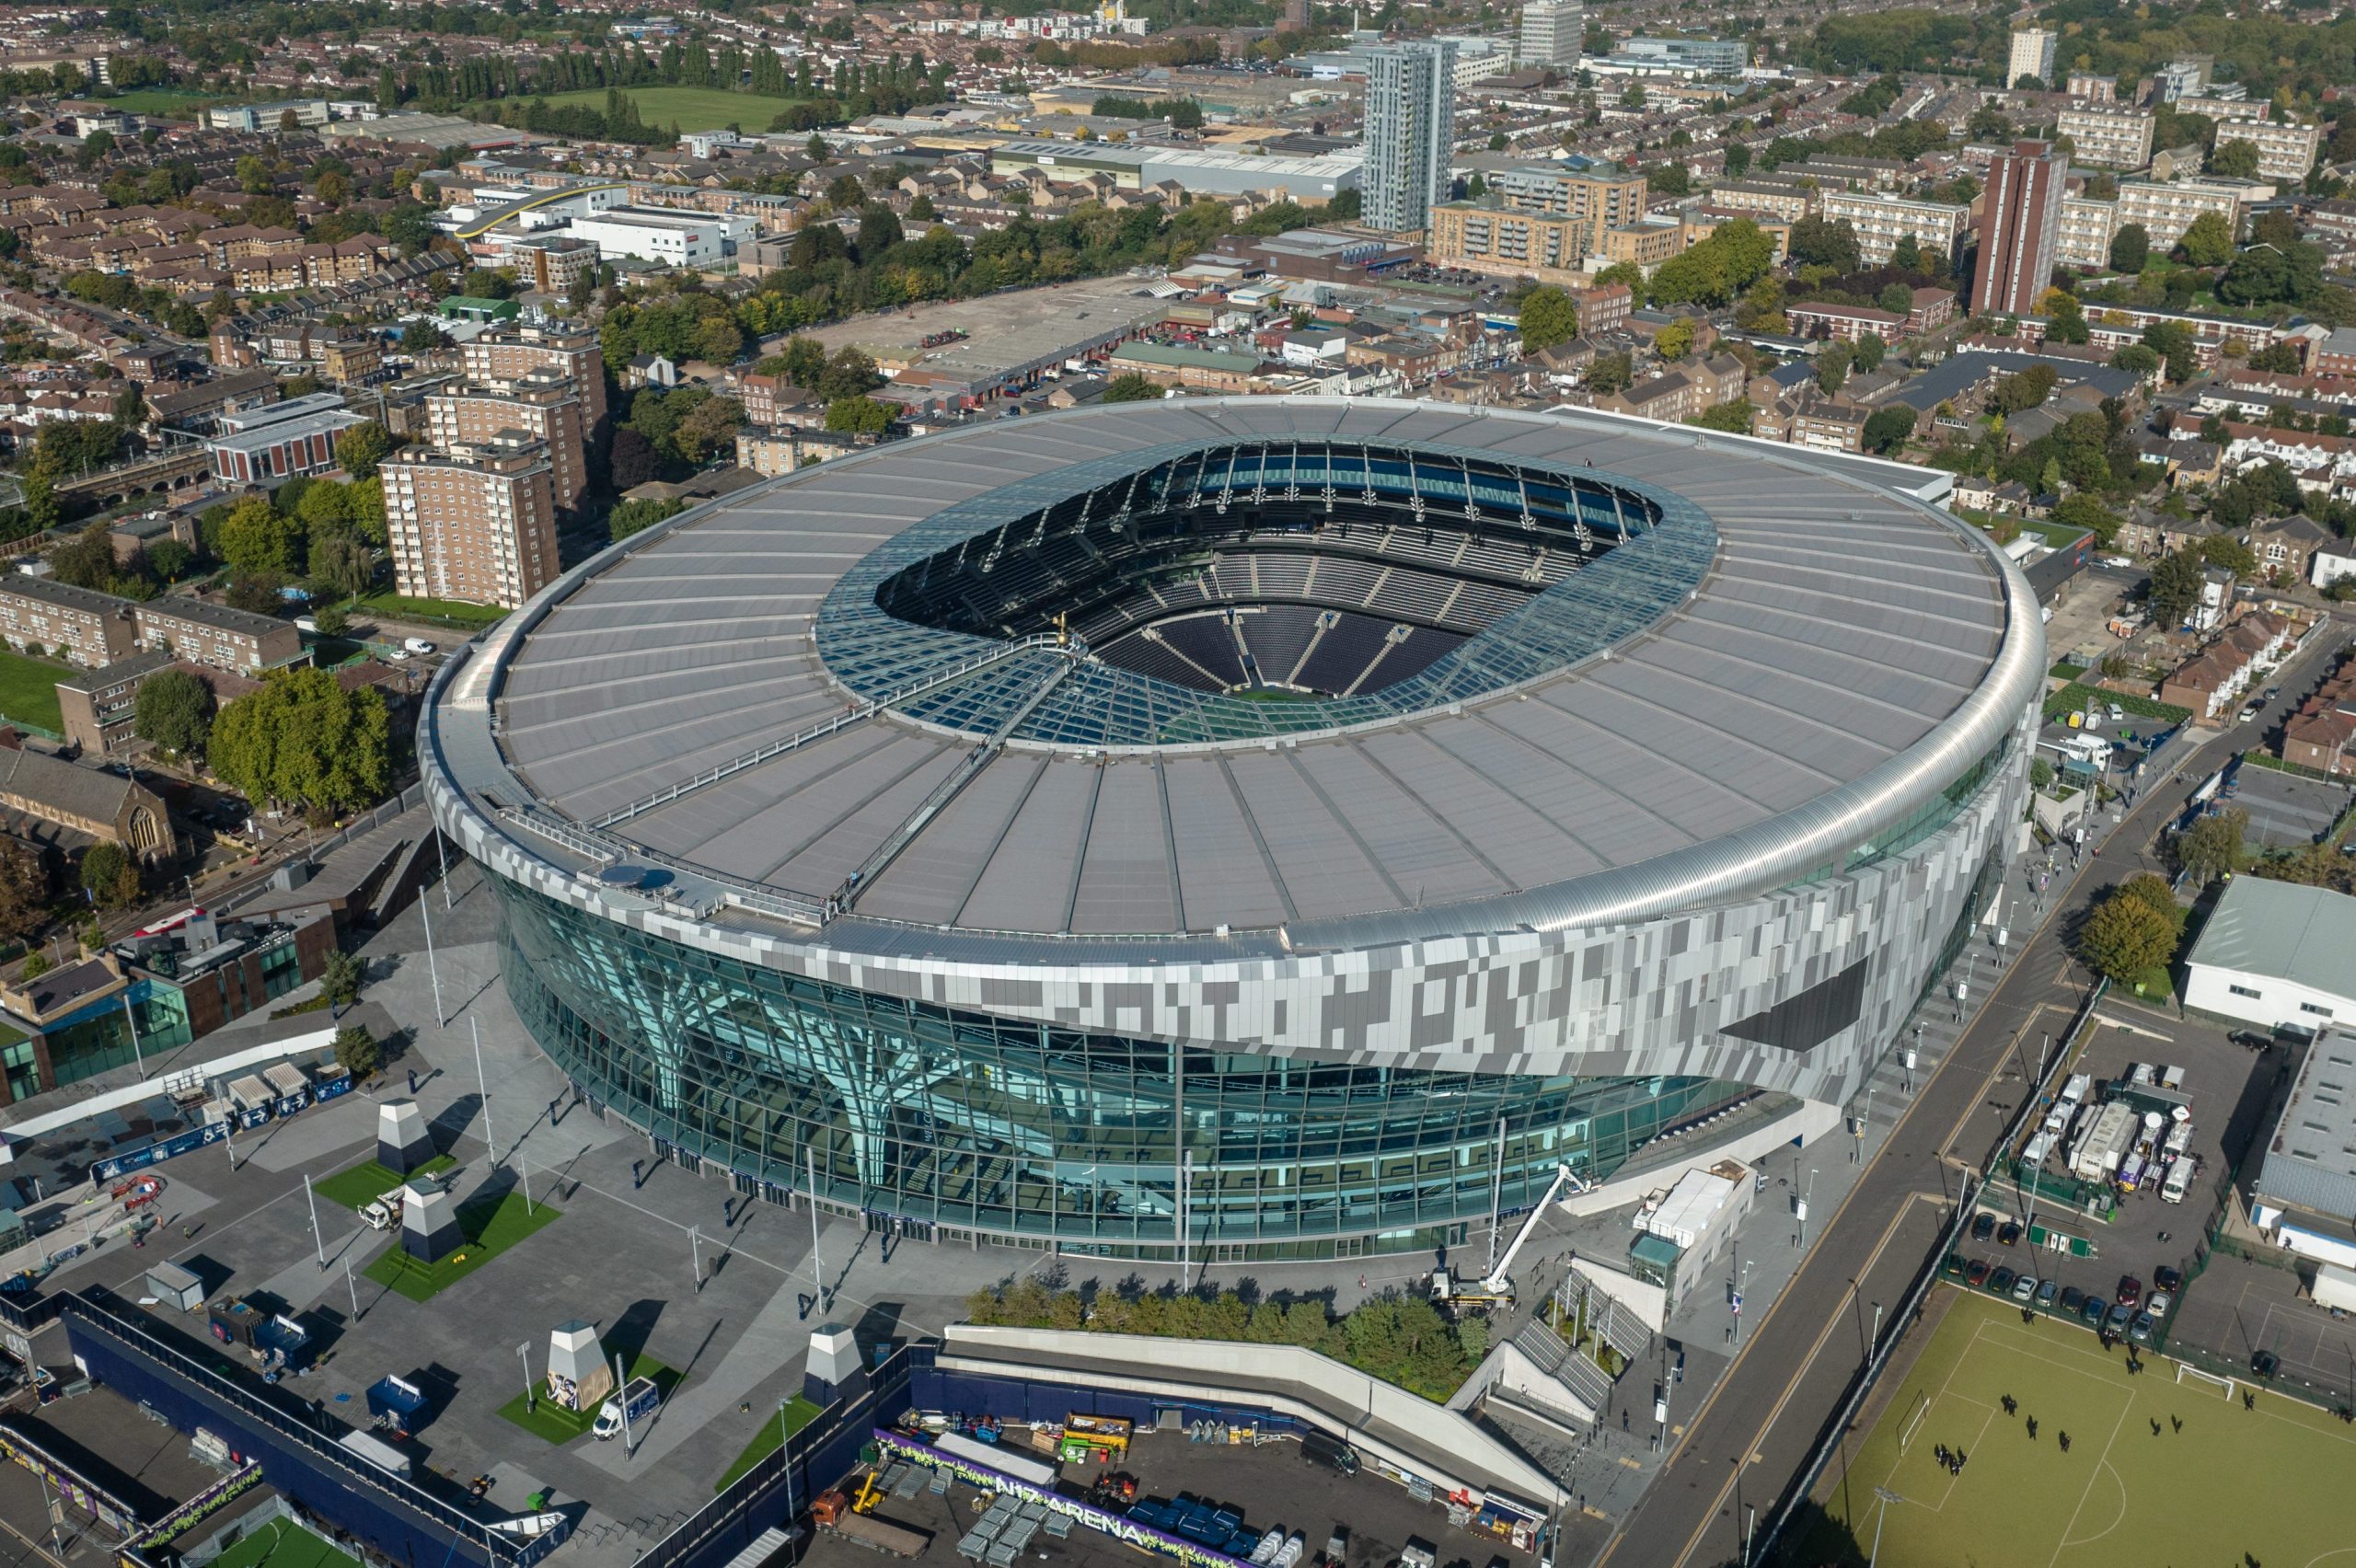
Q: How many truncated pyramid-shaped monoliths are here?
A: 4